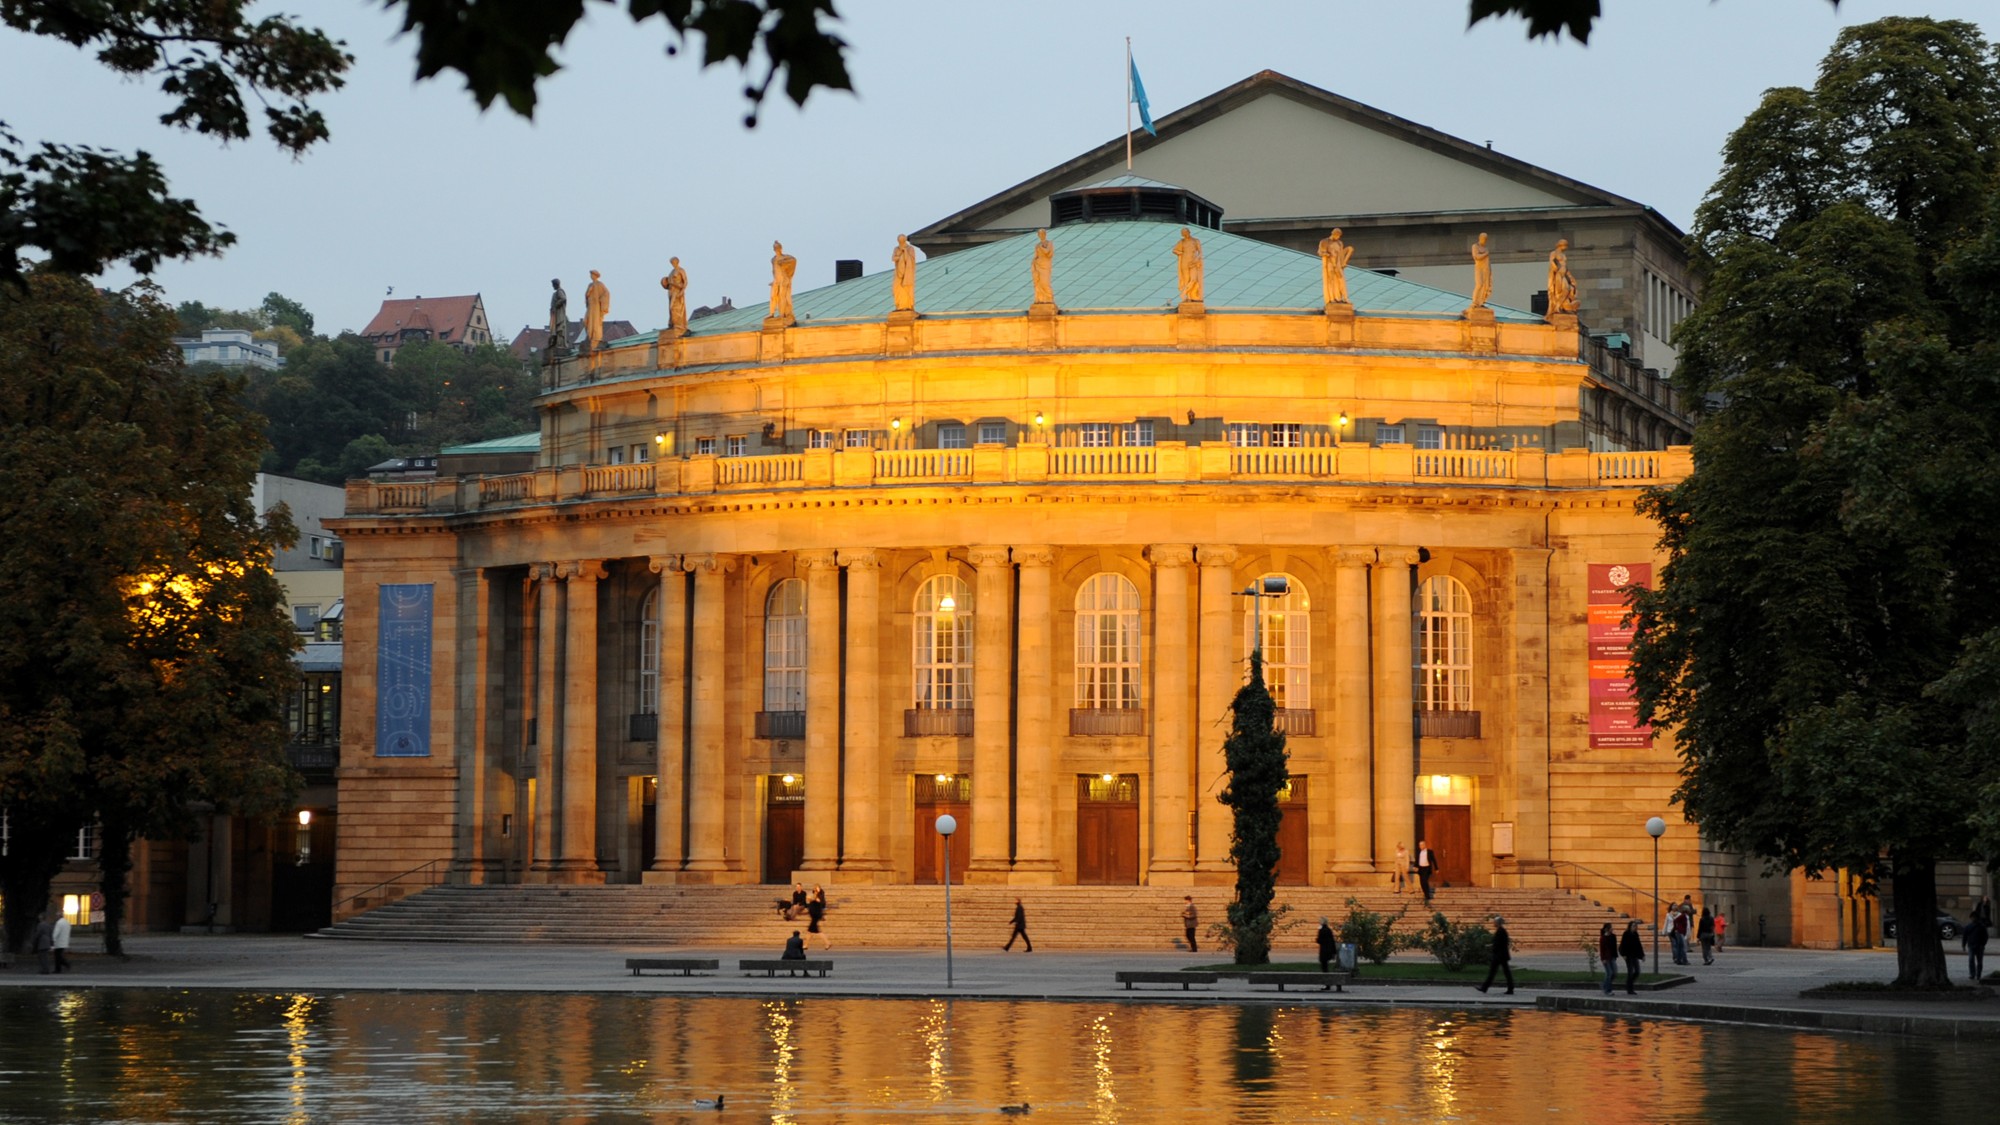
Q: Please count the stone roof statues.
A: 10